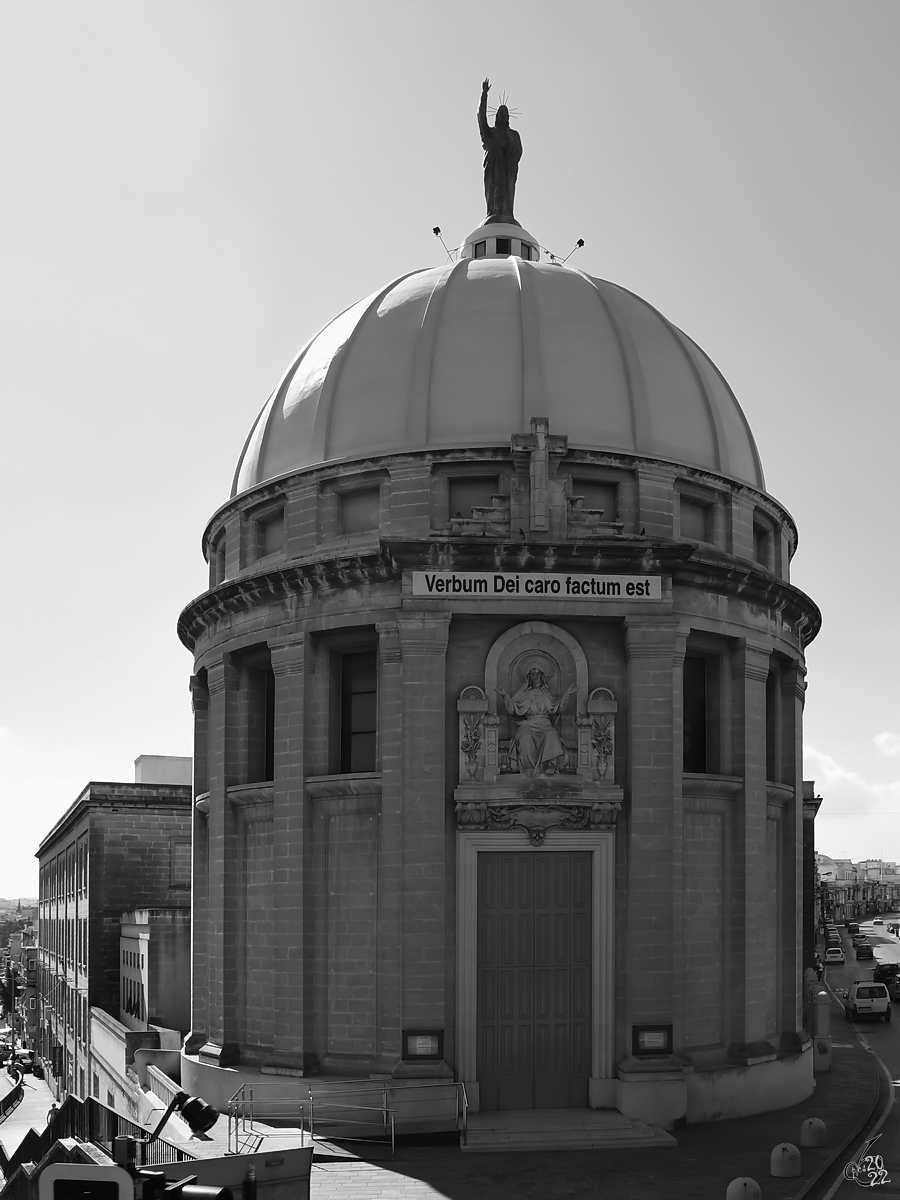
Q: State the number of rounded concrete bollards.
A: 3